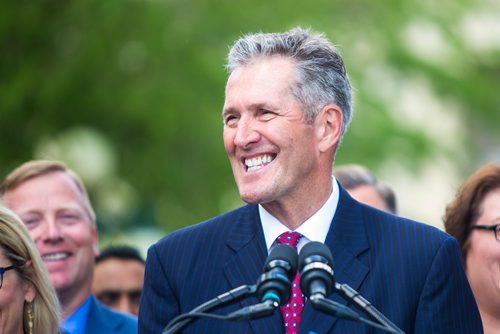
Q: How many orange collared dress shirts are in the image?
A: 0